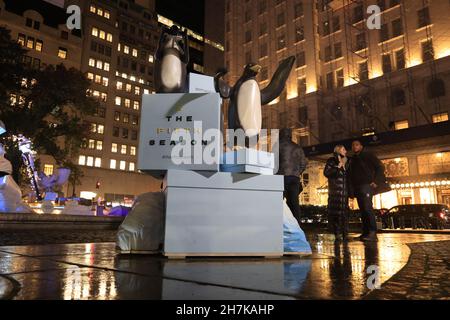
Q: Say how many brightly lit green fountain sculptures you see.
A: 0